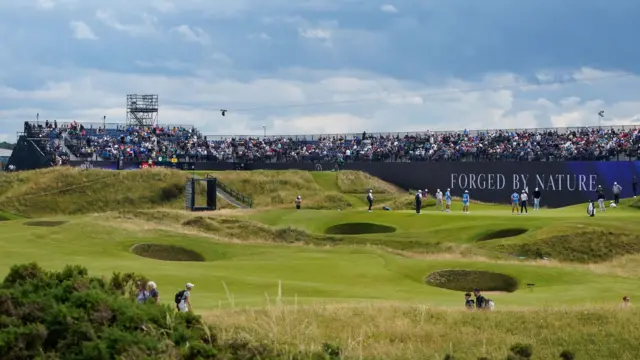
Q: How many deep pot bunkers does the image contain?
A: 5